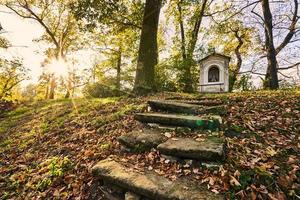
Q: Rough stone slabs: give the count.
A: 5